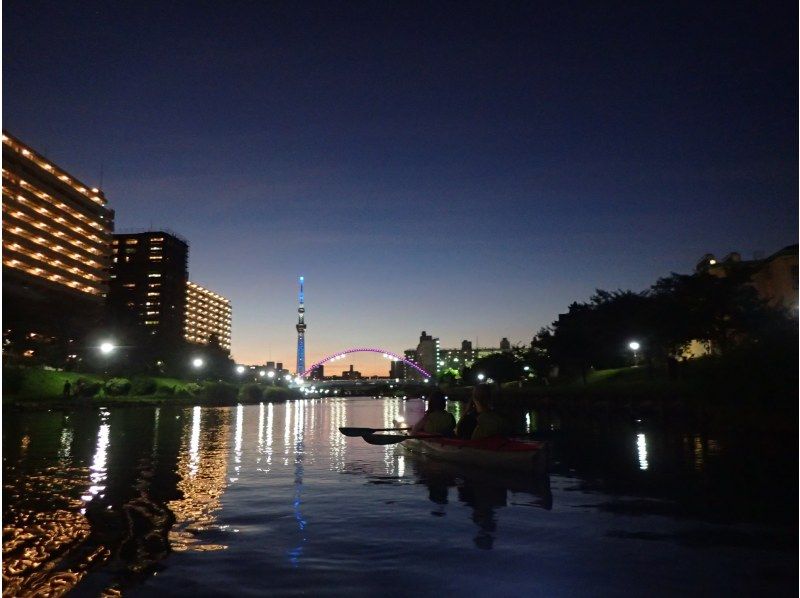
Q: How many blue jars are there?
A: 0